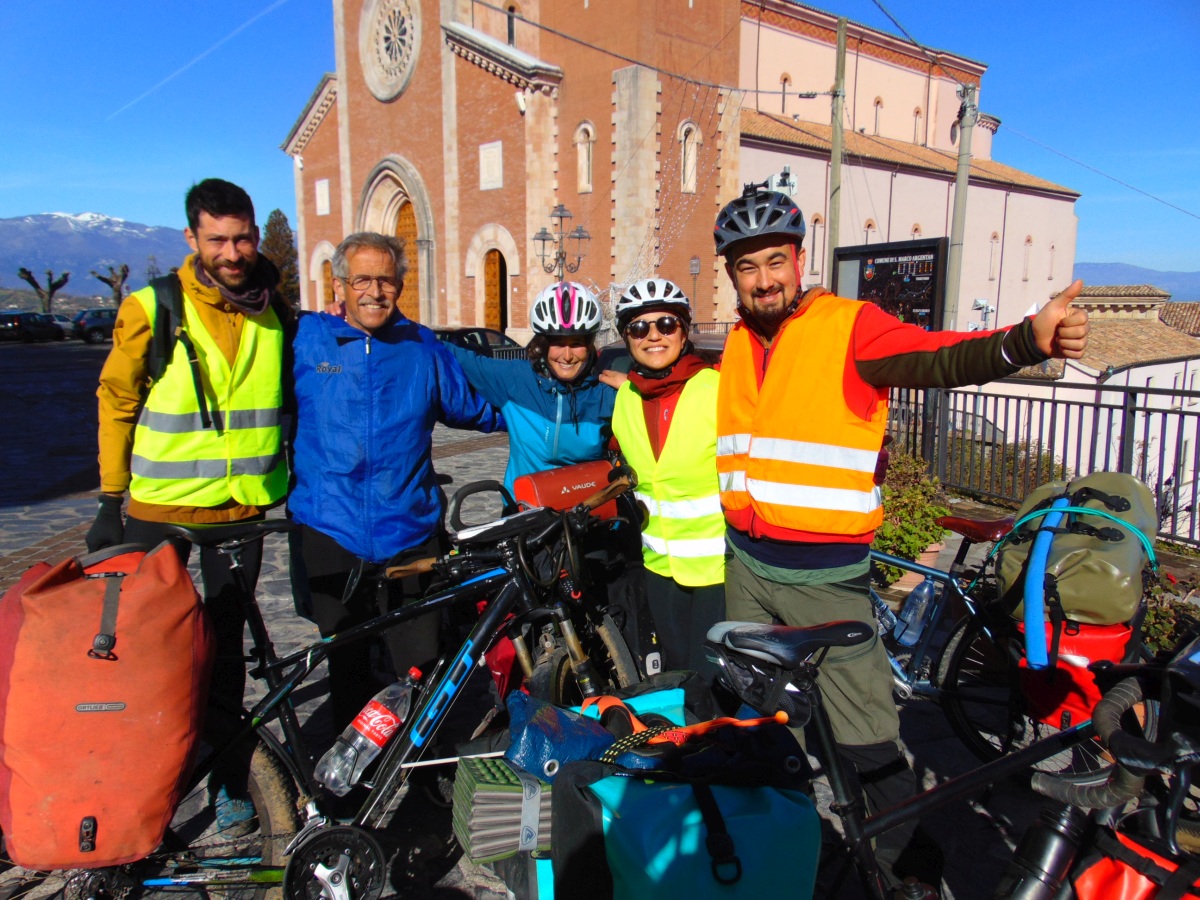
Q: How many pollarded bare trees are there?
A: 2